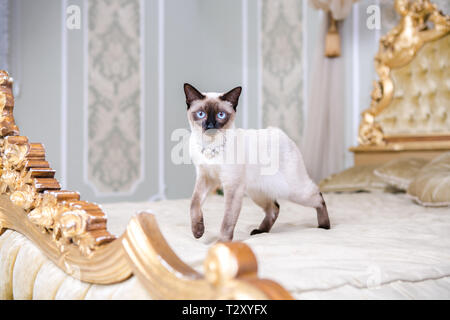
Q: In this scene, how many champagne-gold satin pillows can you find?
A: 3